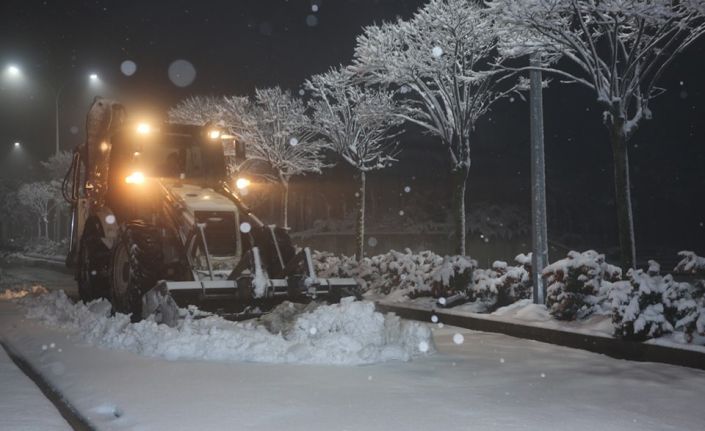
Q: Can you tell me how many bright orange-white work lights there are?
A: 4